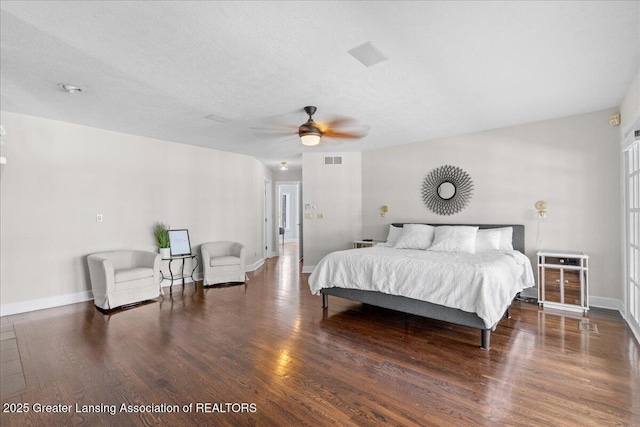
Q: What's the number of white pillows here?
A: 5